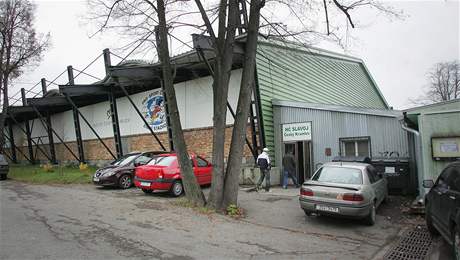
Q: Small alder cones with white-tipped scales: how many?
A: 0